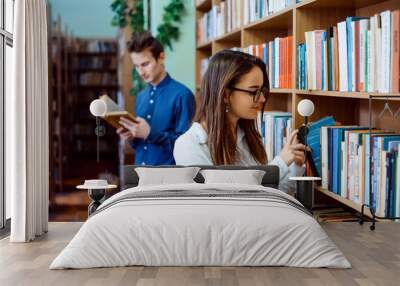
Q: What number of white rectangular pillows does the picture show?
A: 2